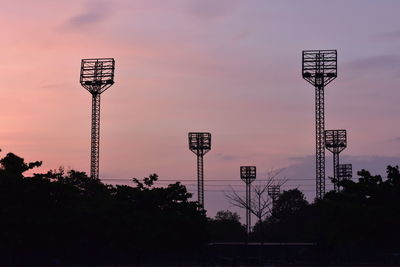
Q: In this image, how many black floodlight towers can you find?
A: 7